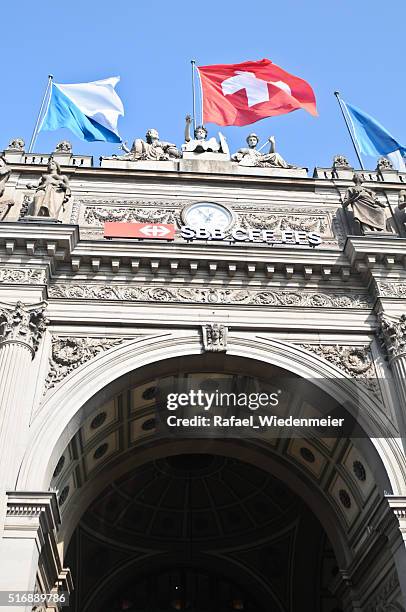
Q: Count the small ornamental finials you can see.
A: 4